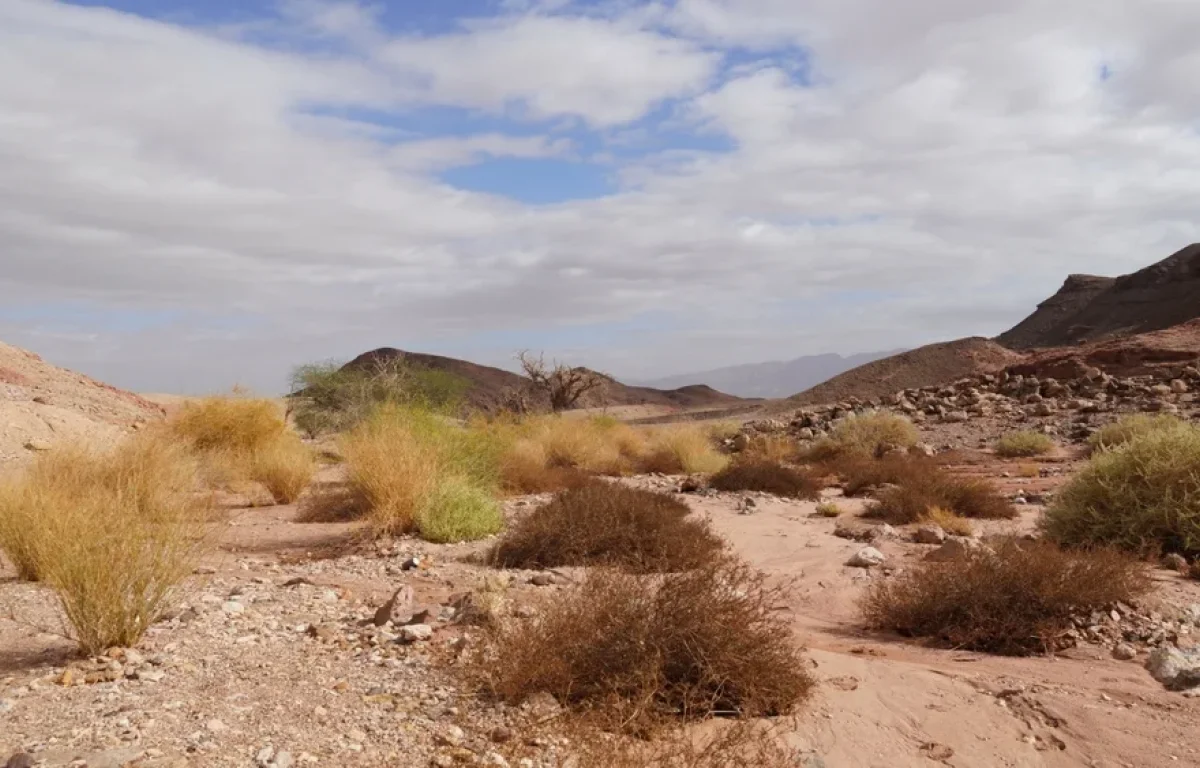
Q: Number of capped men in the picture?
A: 0